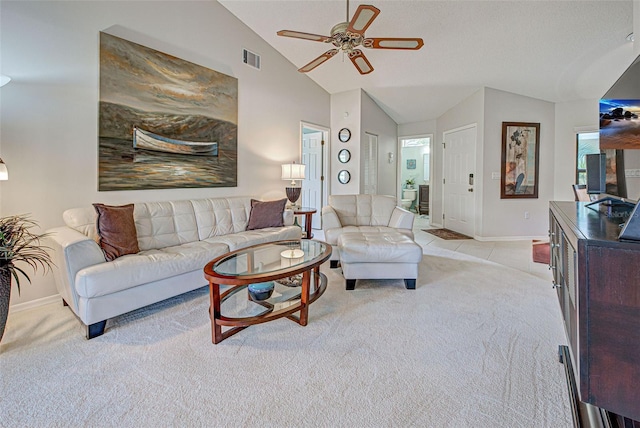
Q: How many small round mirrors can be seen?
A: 3